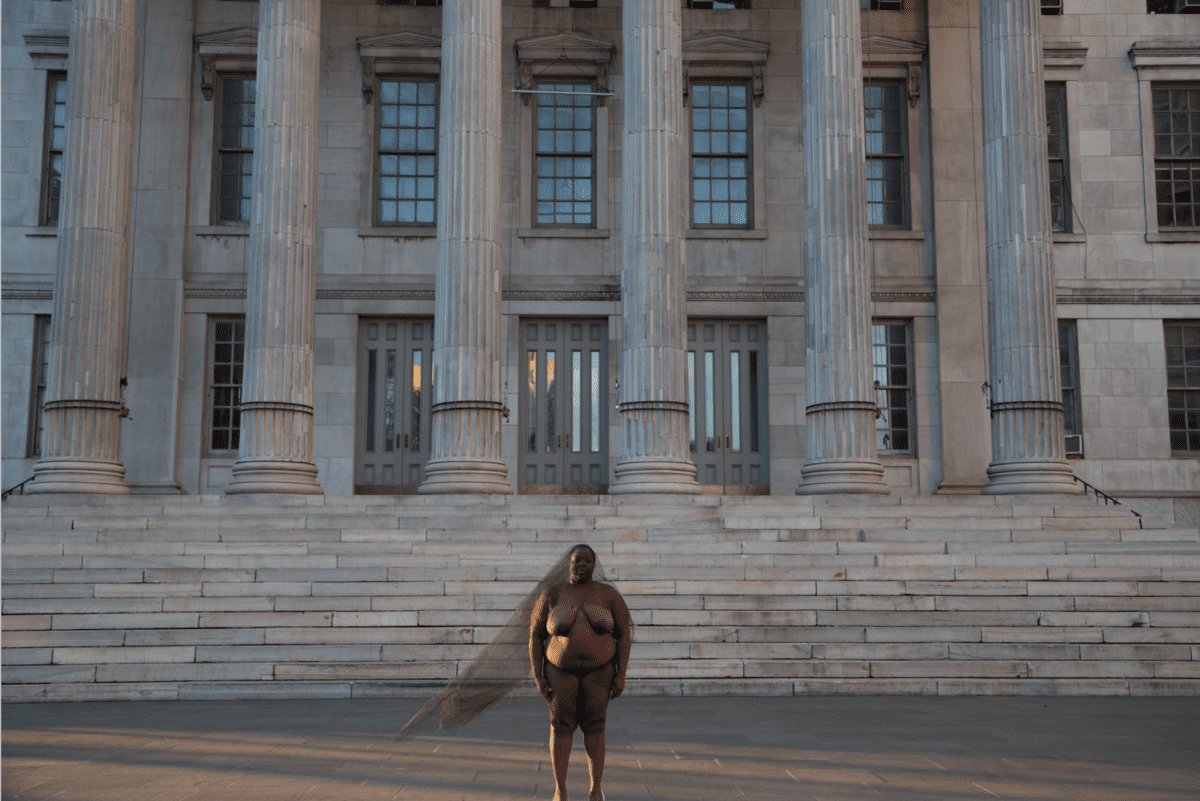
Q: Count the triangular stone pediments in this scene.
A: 5